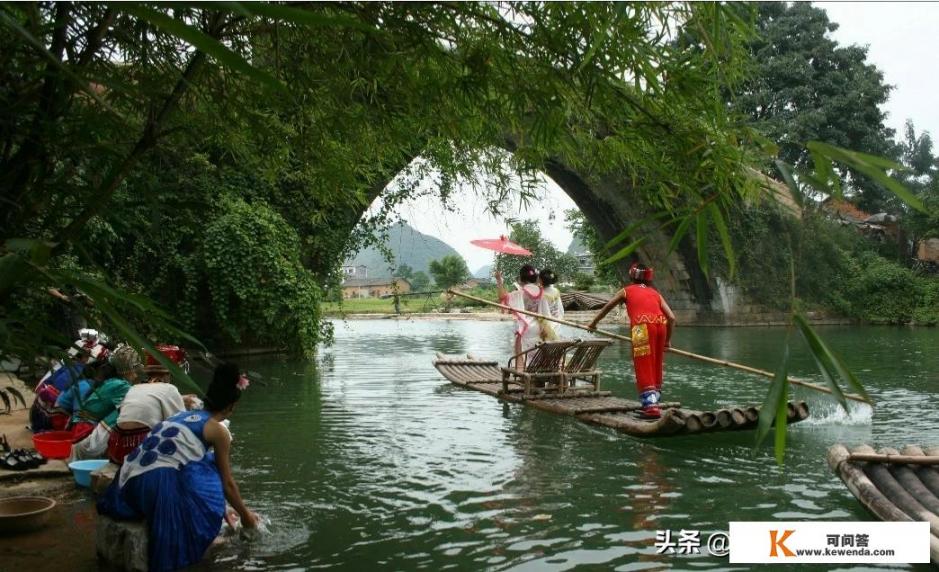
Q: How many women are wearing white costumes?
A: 2